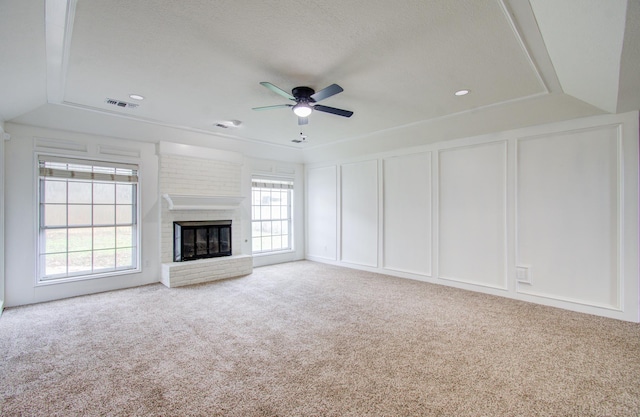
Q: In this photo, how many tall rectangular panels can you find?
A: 5